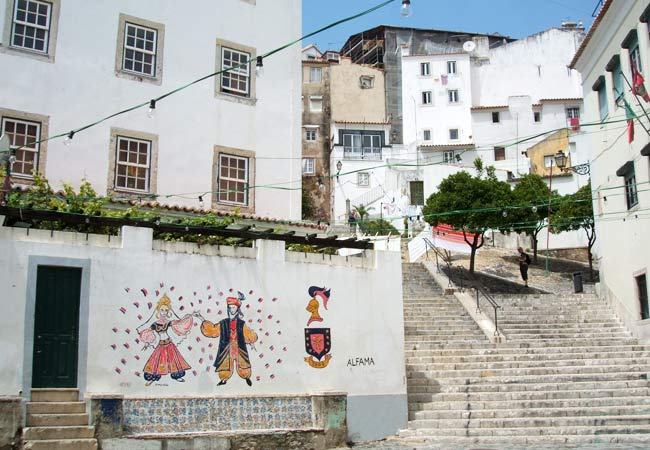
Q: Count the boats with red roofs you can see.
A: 0